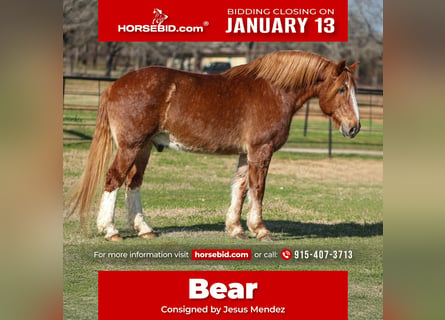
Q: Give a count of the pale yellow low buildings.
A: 1